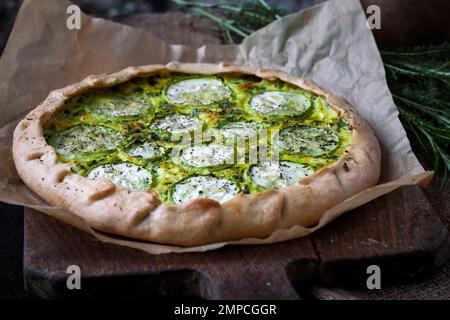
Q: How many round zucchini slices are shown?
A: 12